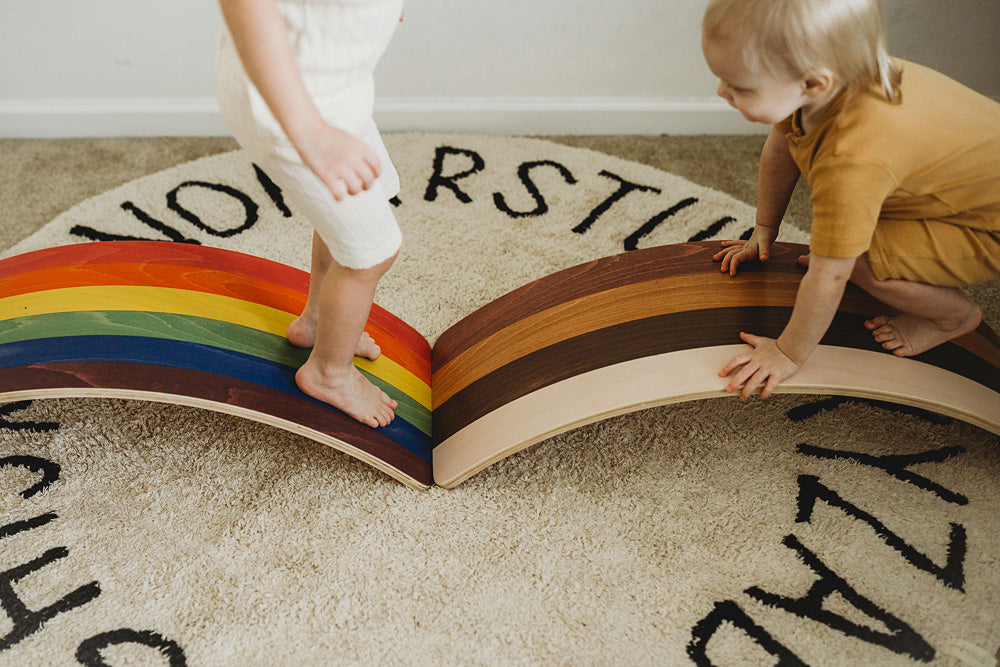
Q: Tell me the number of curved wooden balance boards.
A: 2